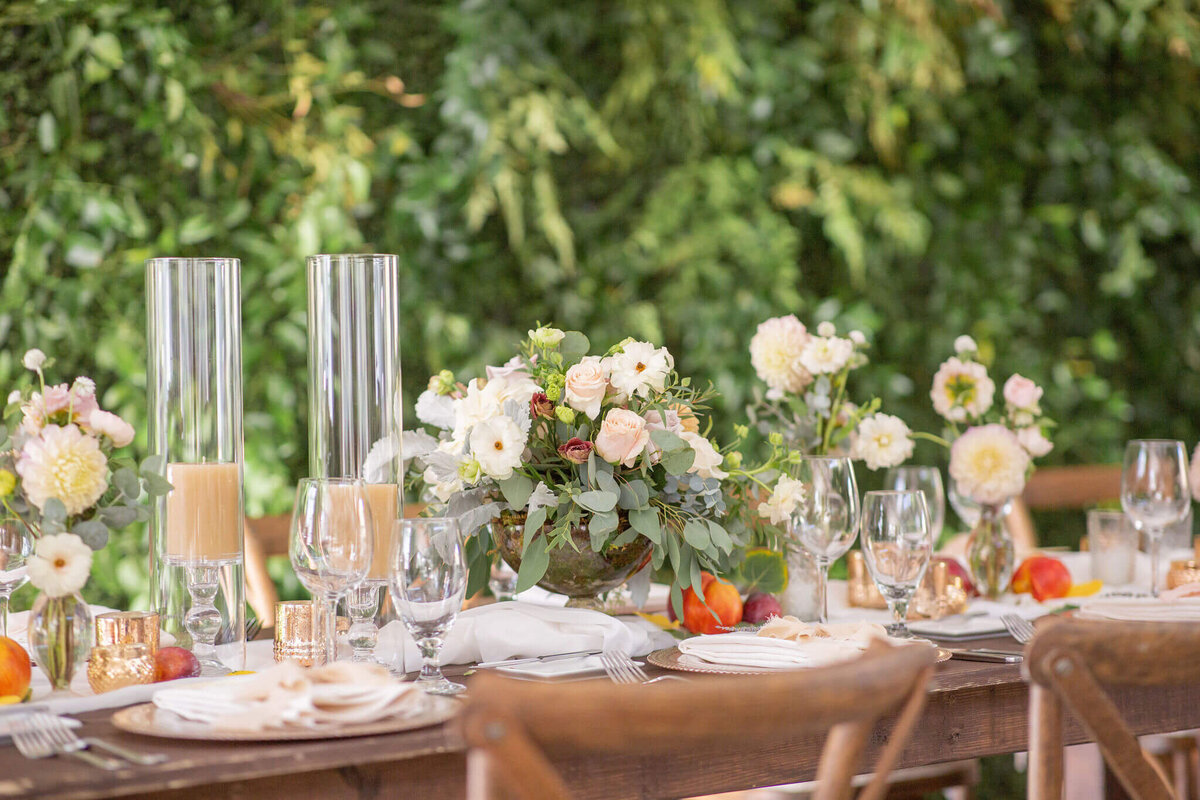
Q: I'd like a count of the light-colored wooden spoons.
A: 0